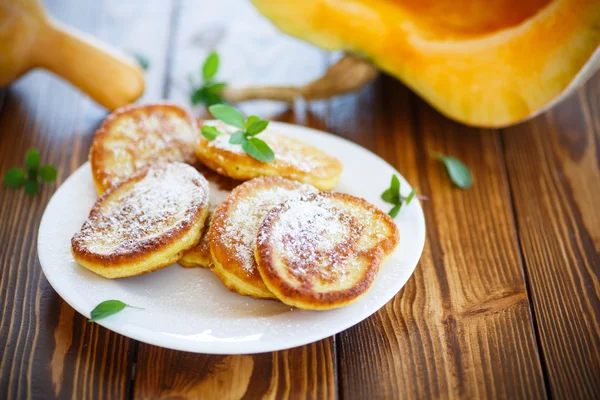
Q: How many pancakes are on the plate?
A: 6